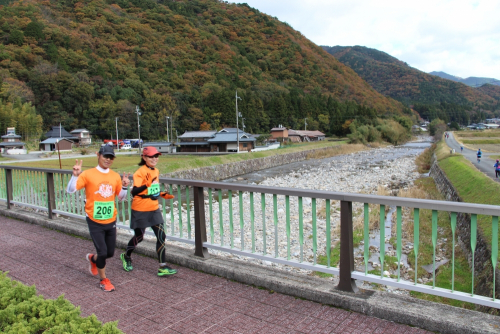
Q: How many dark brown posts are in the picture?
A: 4